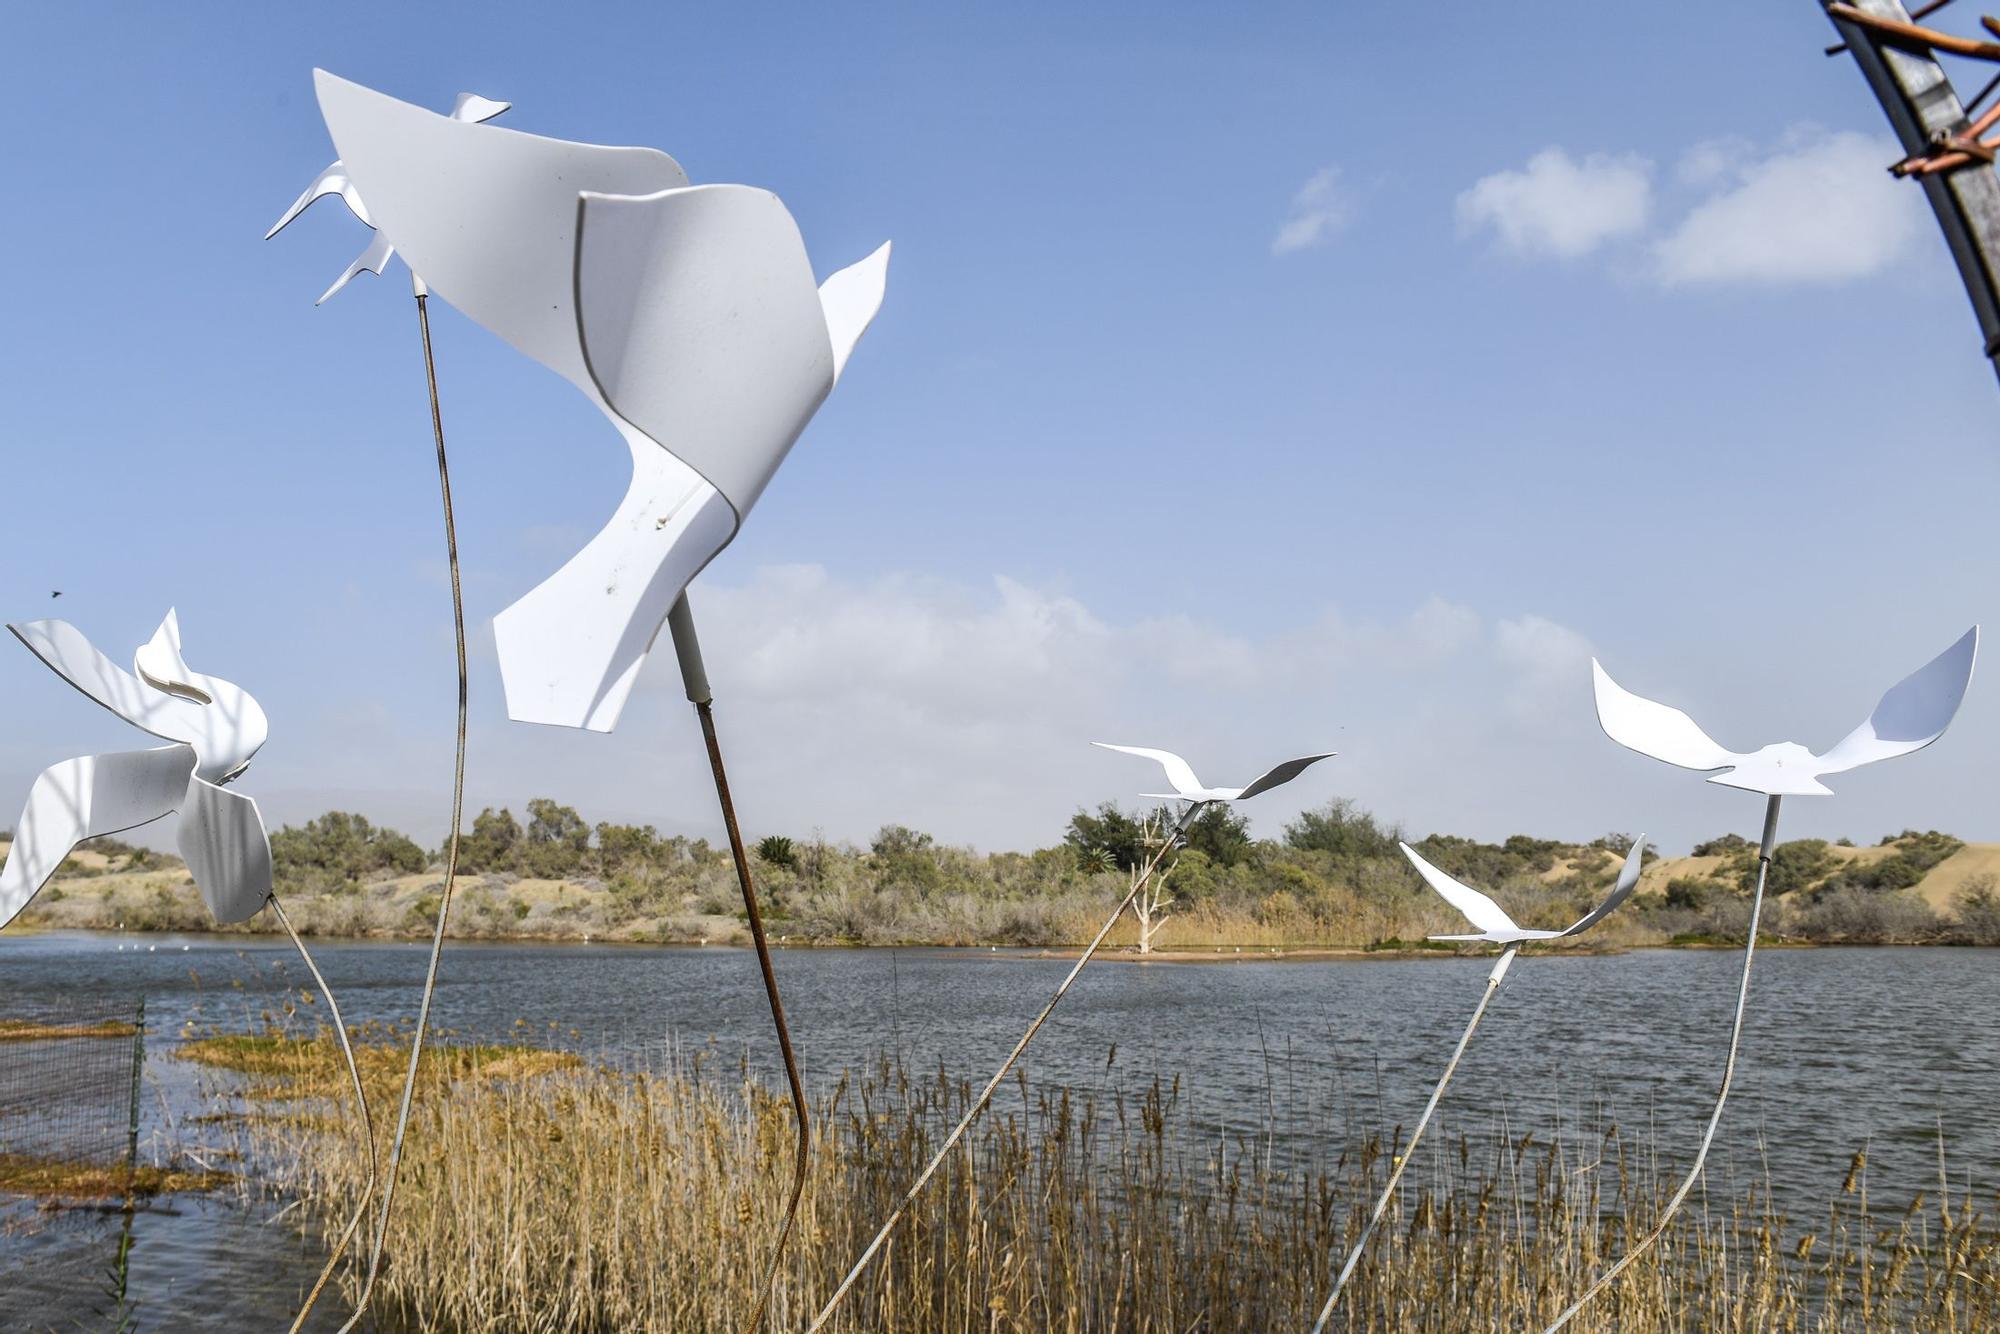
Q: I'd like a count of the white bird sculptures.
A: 6